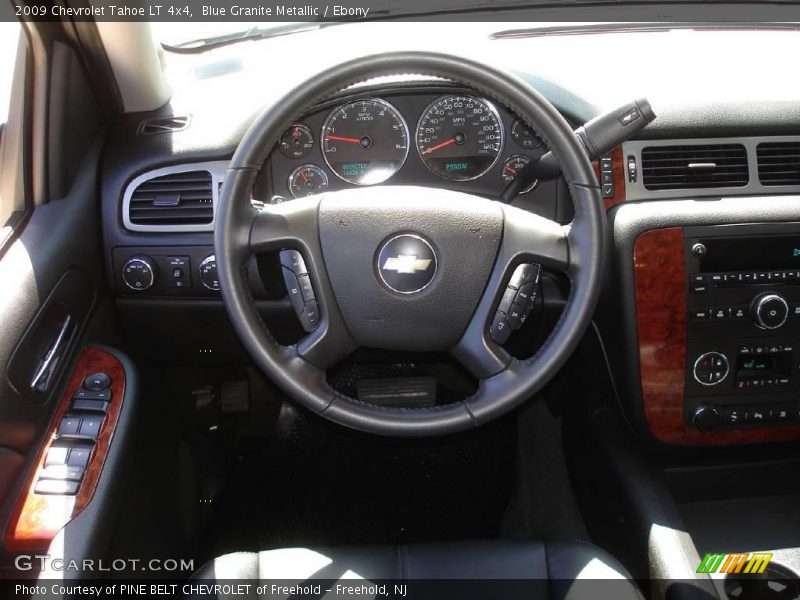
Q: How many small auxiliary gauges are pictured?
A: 4